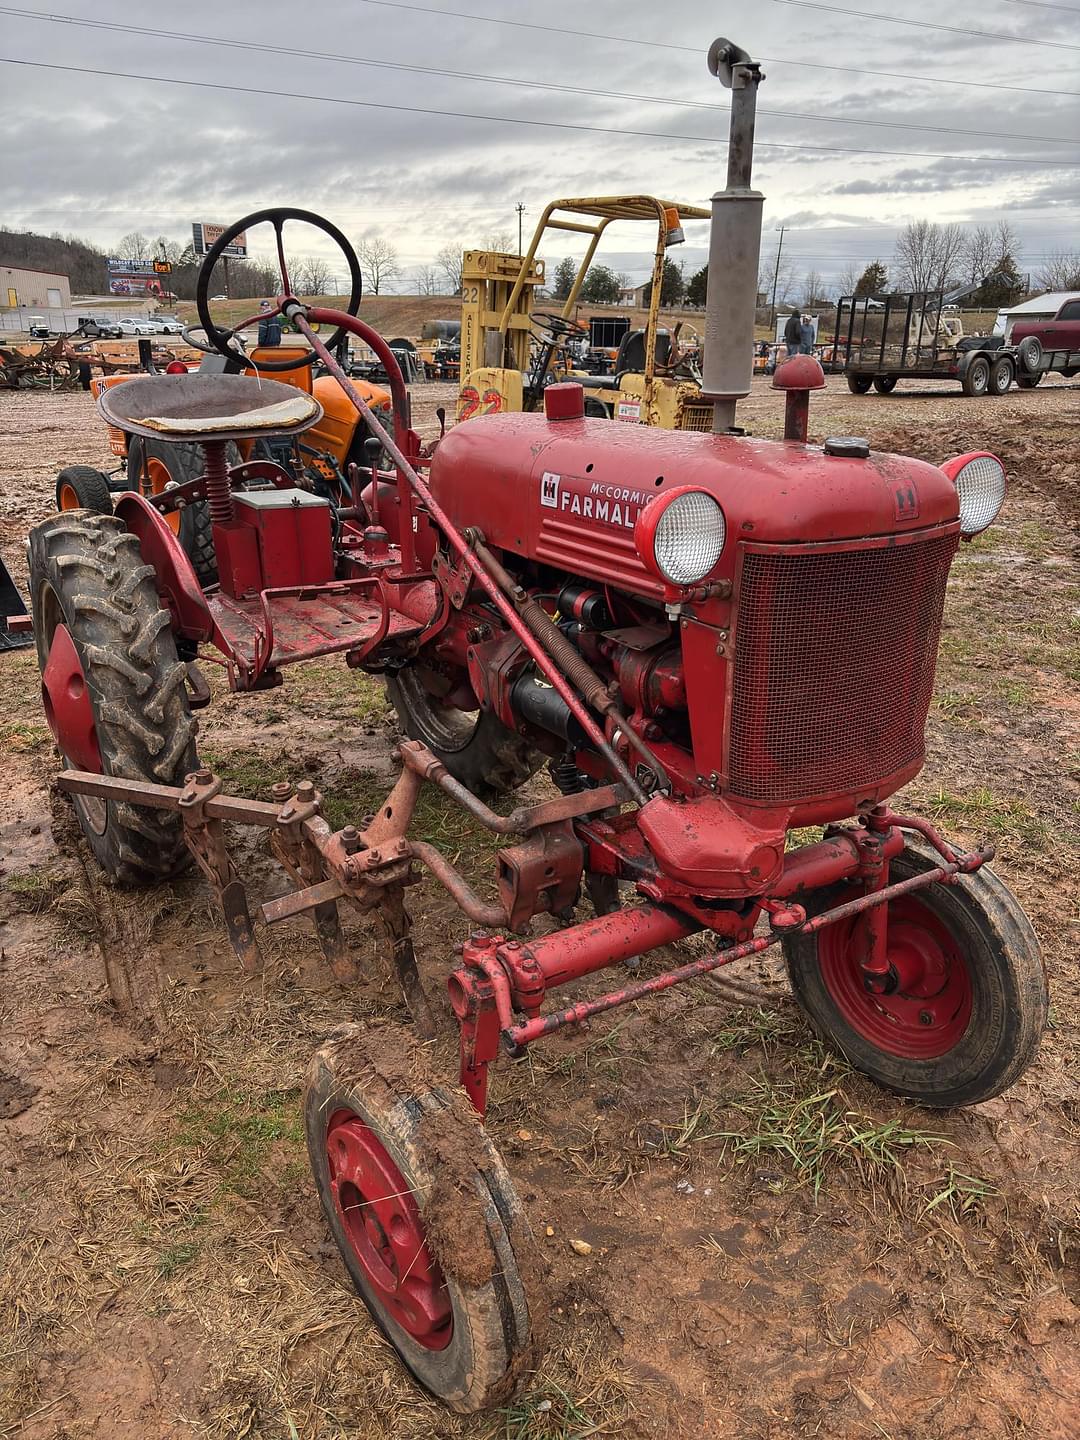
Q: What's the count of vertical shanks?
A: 3